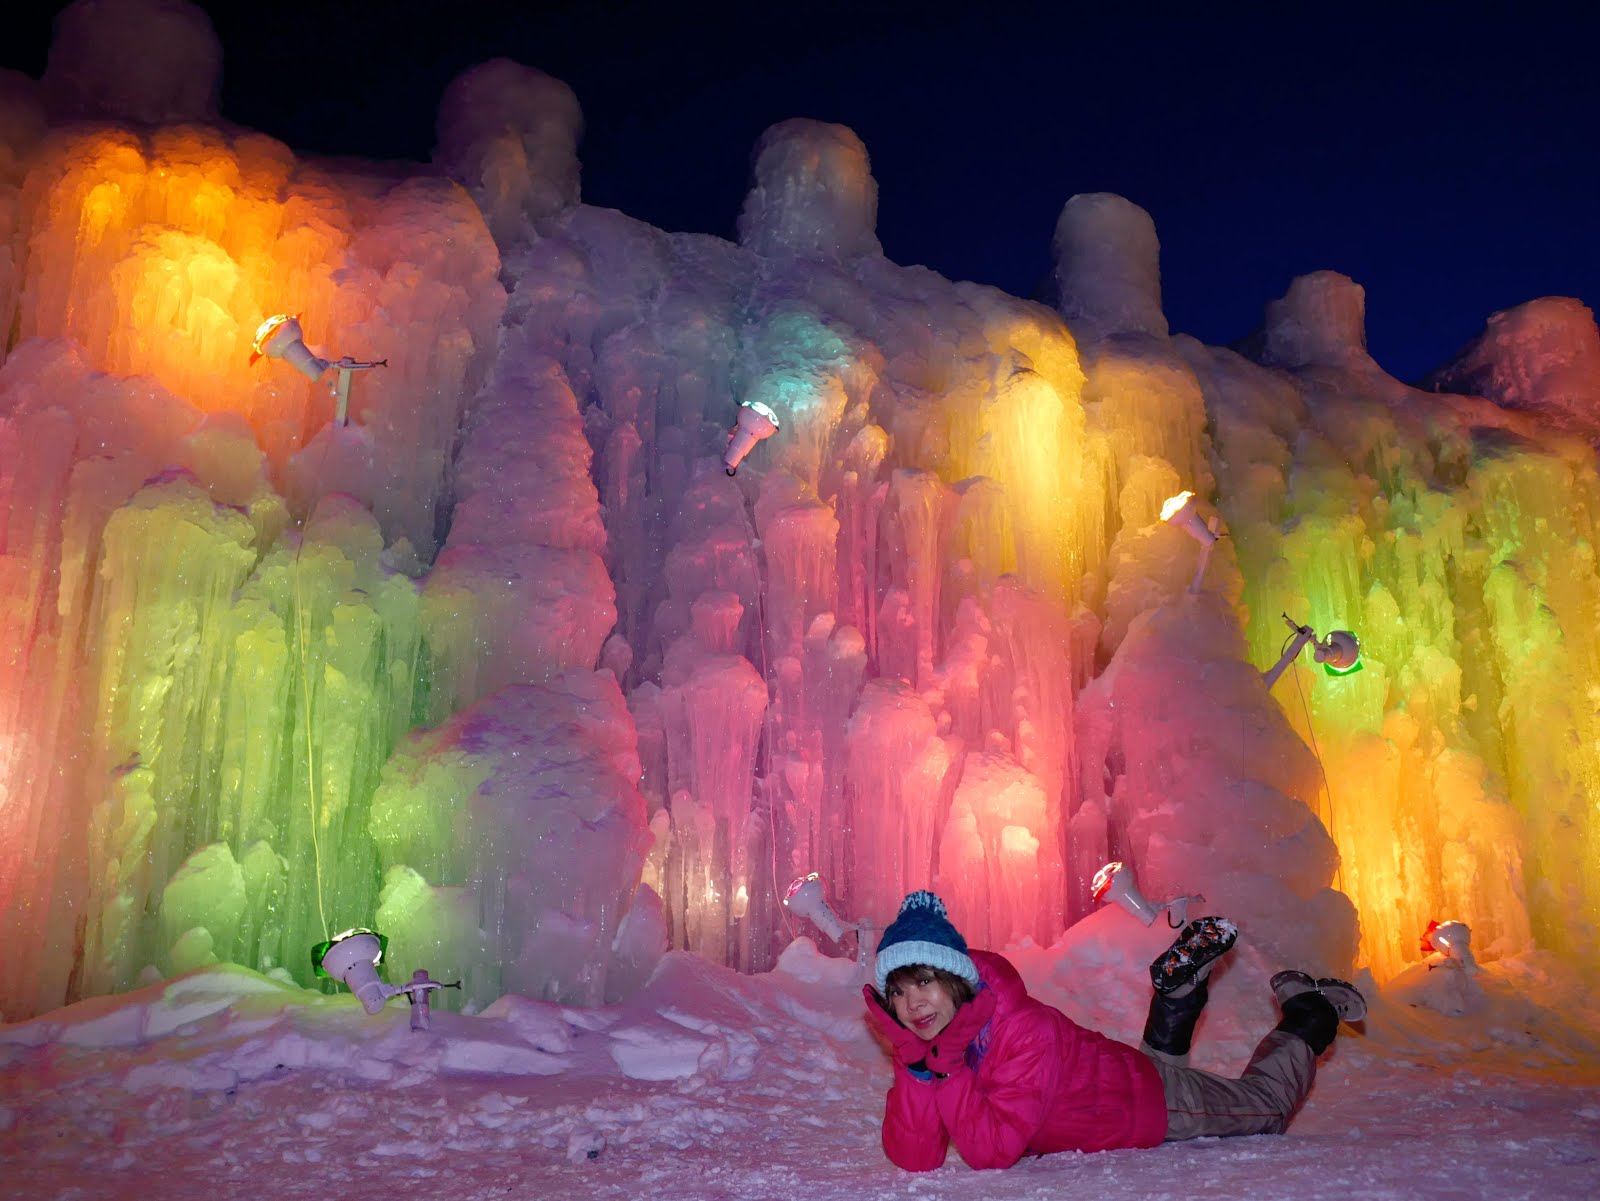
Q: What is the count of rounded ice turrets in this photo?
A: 6